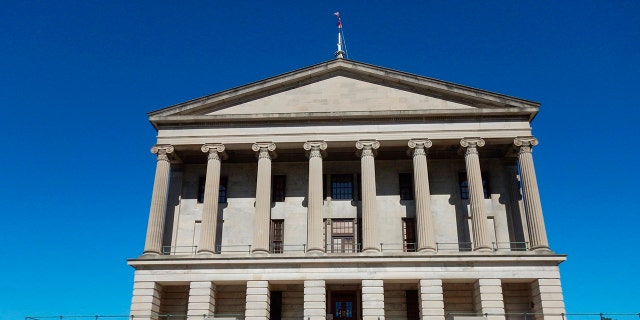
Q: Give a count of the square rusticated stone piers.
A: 8